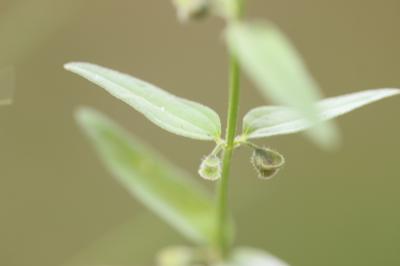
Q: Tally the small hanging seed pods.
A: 2